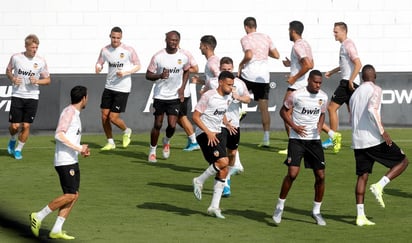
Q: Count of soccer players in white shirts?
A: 13